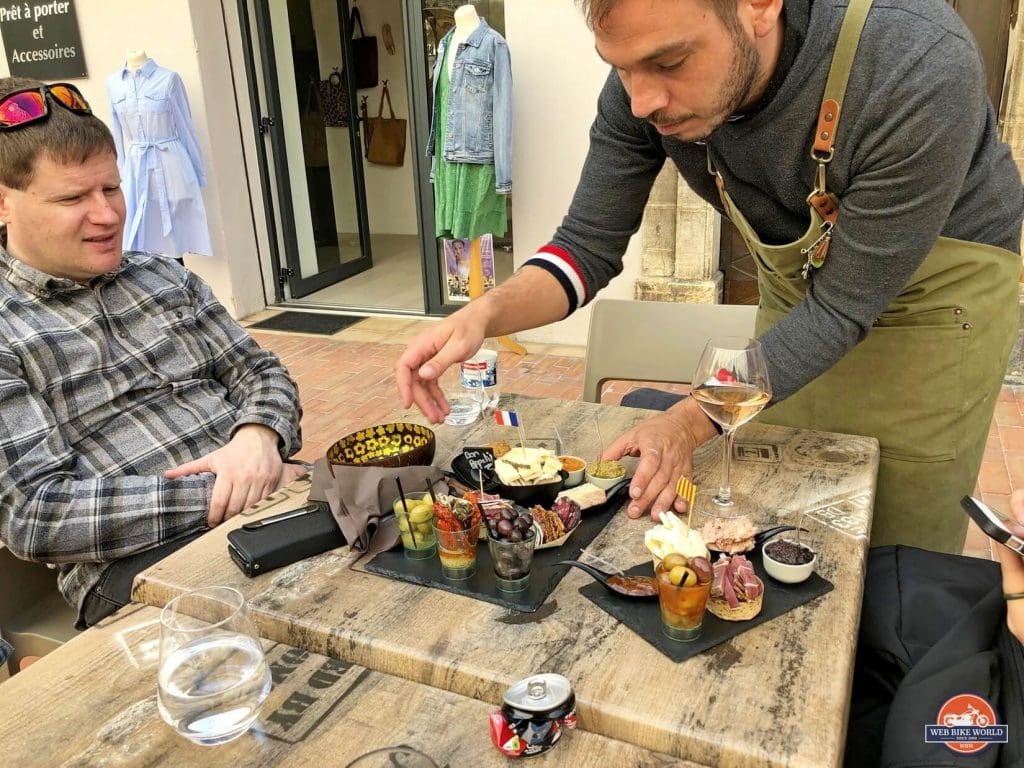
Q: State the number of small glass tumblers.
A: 4